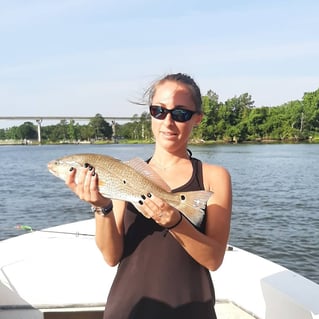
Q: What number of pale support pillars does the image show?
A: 2